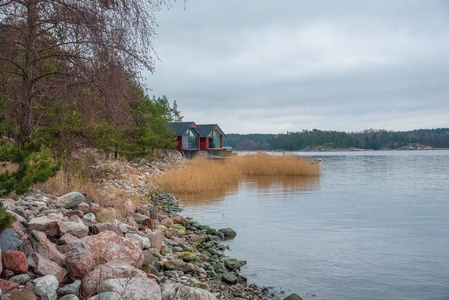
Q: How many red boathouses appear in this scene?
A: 2